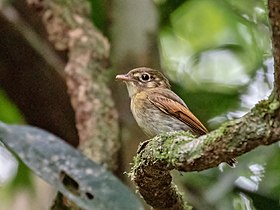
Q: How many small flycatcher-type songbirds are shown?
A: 1